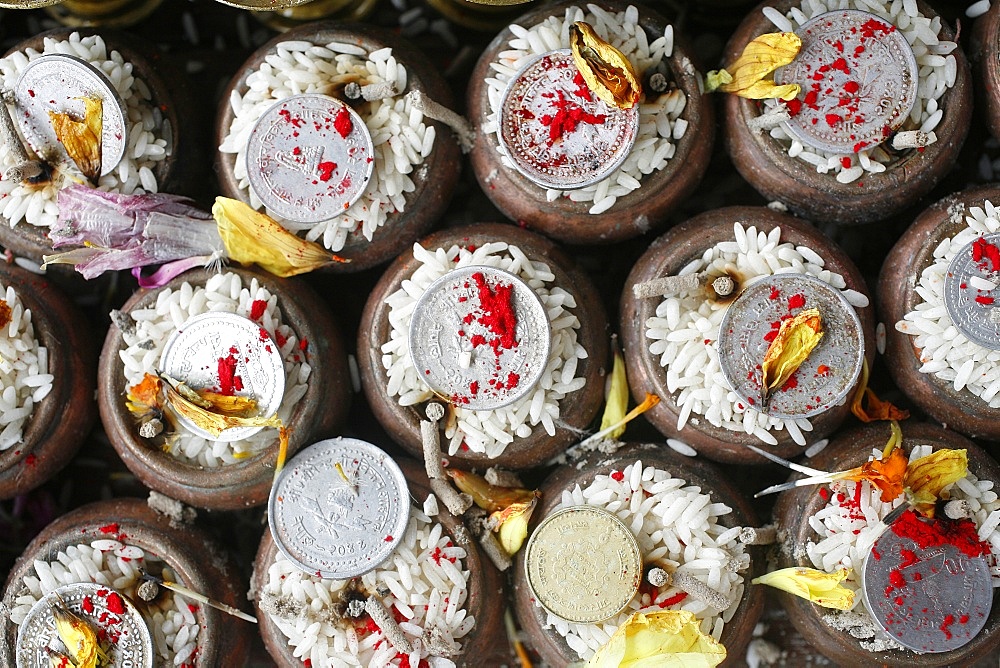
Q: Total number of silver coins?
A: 11